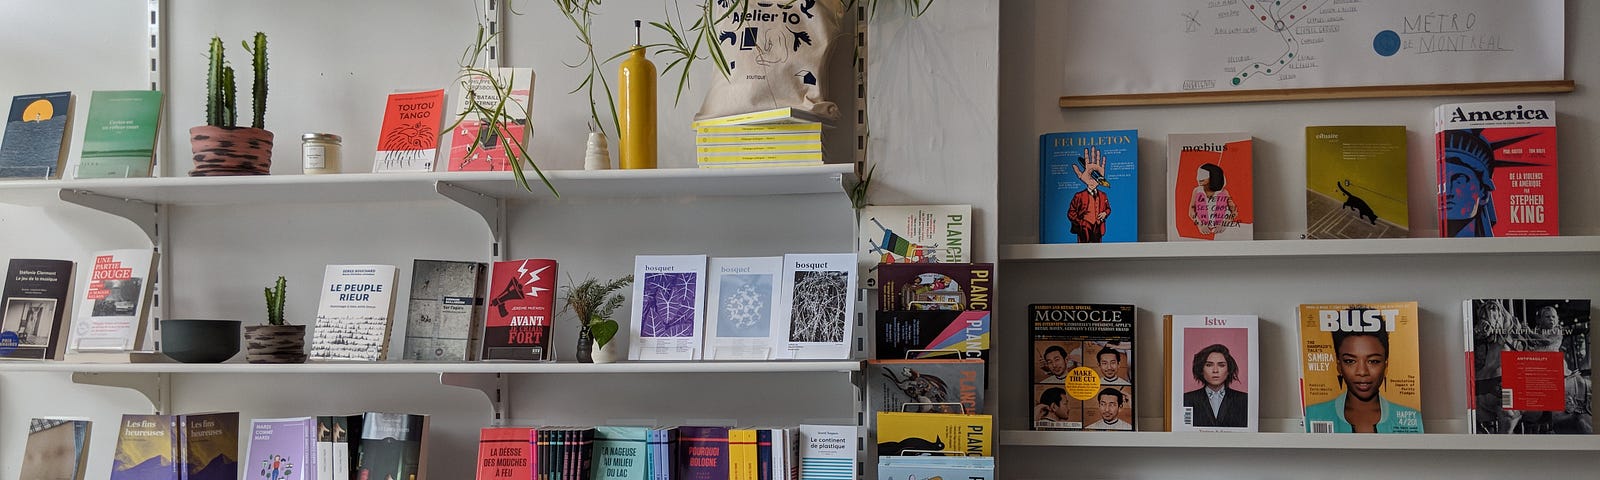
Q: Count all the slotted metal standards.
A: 3